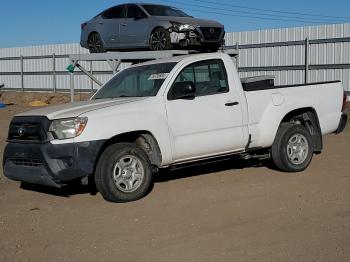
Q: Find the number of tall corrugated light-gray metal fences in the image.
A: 1